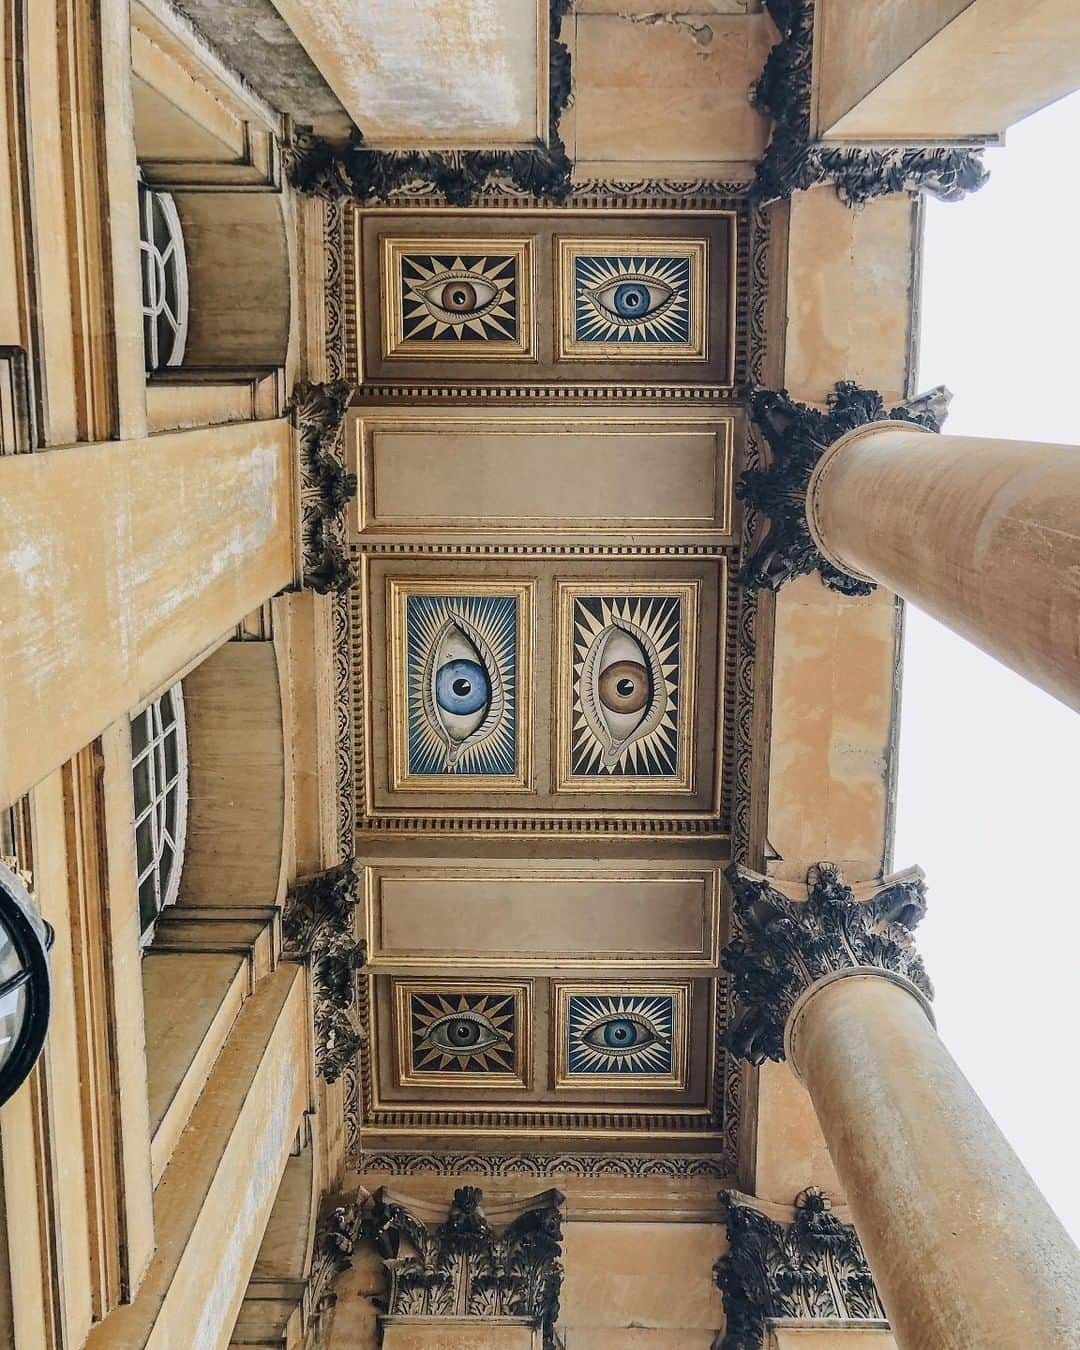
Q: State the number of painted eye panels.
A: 6